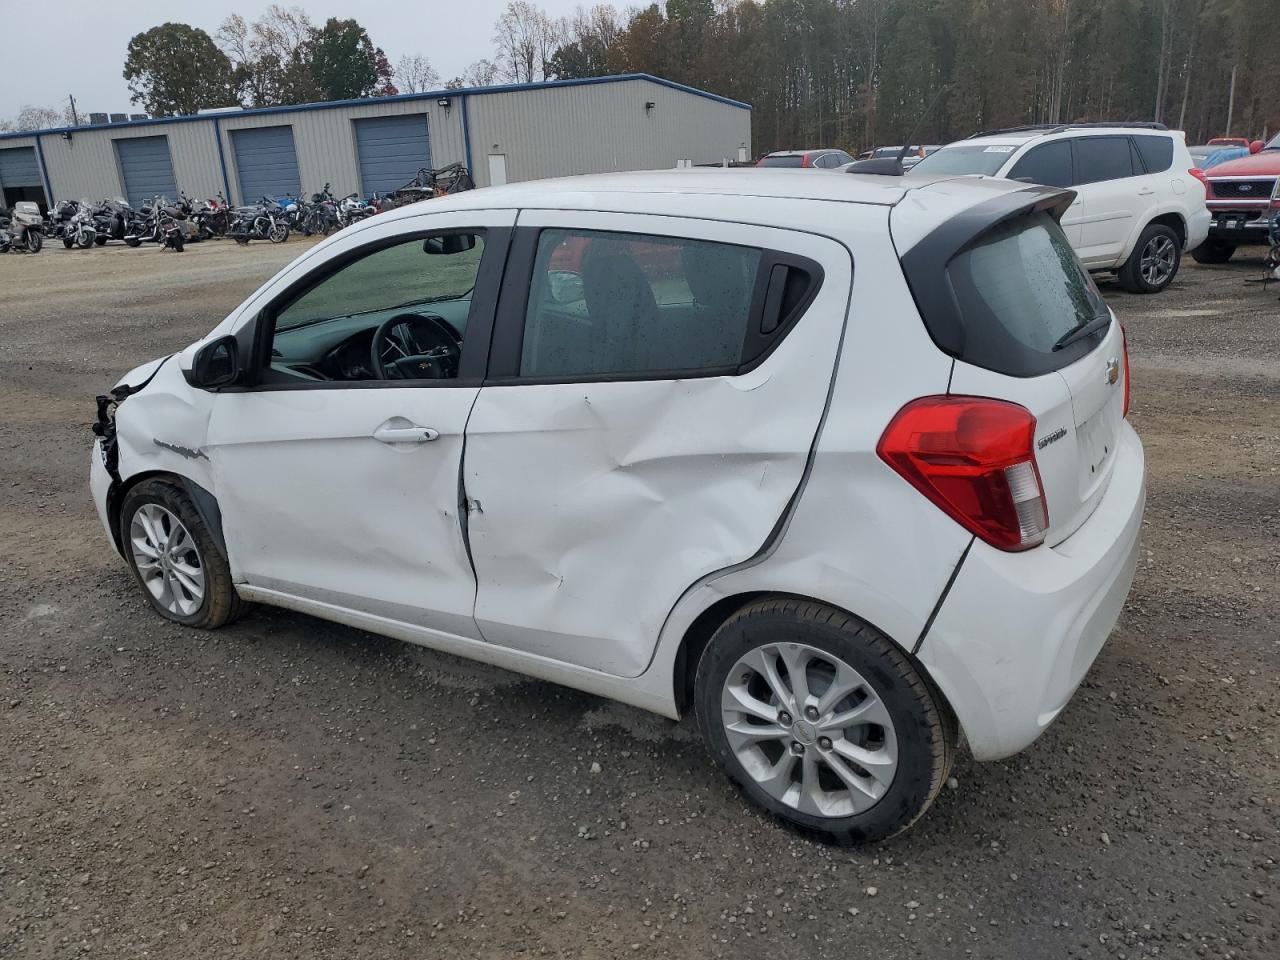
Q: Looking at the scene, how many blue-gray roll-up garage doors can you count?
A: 4